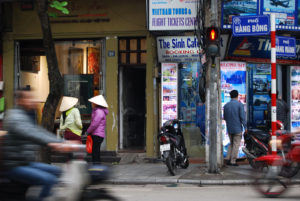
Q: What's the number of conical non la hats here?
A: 2